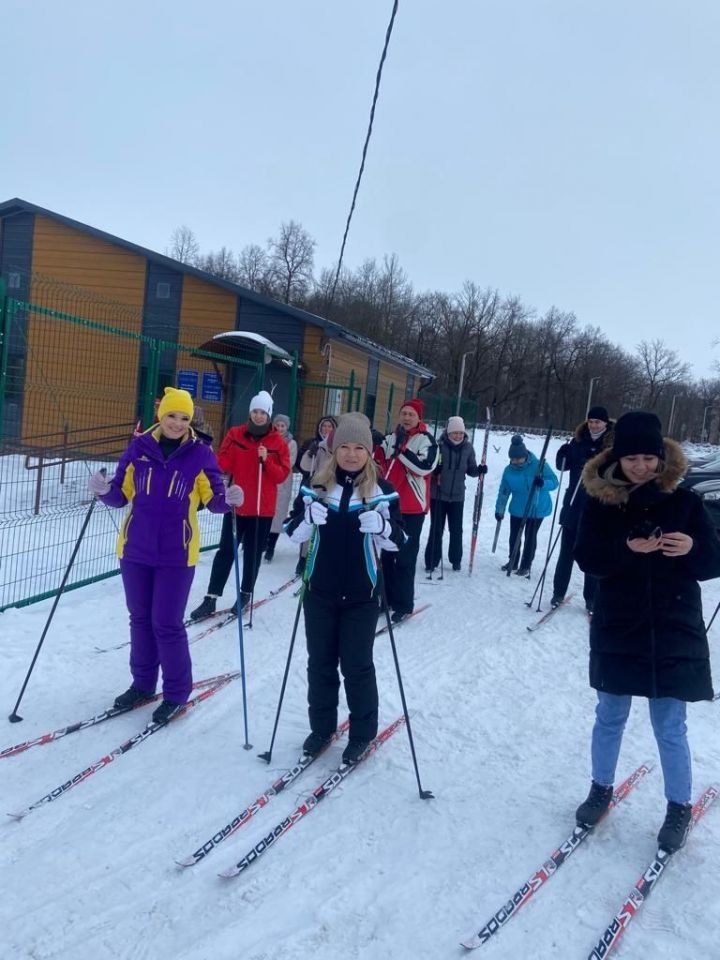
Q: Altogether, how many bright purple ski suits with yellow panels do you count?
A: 1